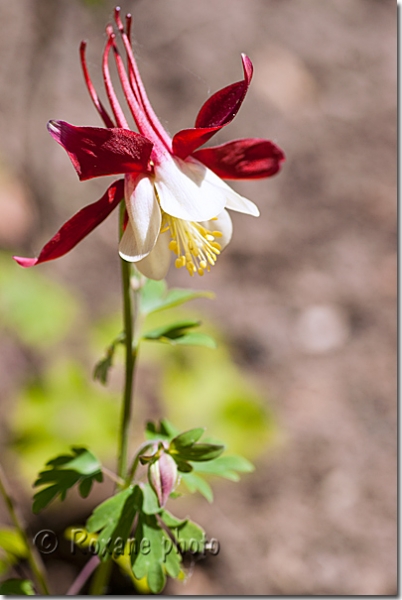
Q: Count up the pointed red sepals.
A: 4